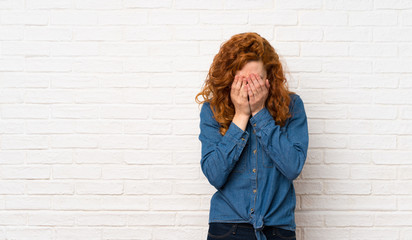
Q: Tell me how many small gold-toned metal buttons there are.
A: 7